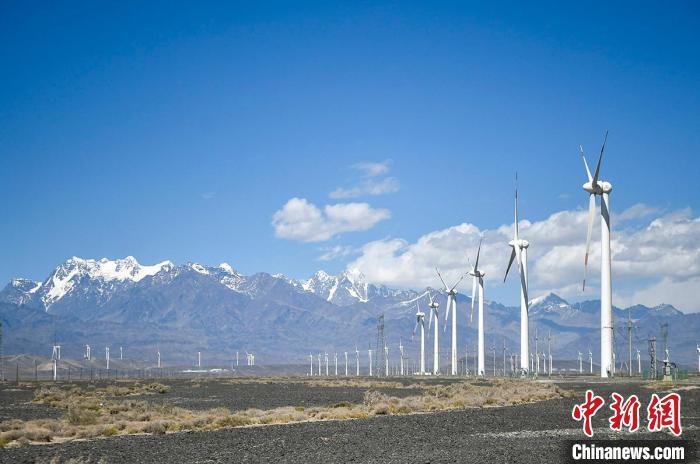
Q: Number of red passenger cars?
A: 0